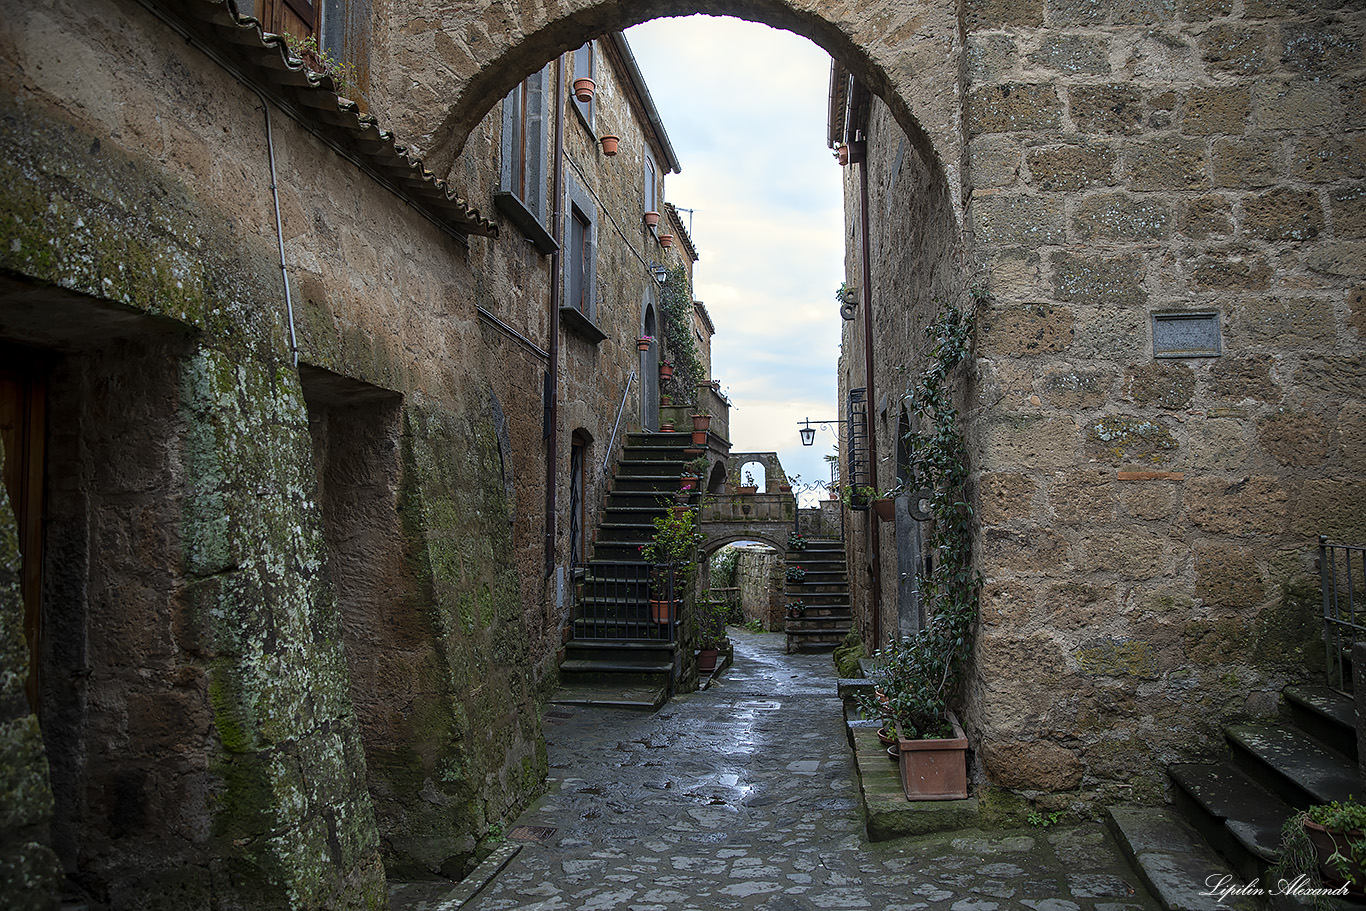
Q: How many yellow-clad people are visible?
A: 0